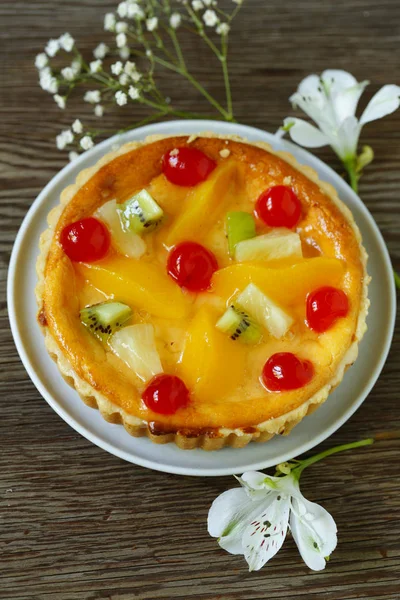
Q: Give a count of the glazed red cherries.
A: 7